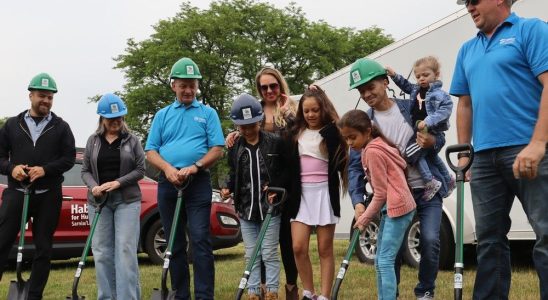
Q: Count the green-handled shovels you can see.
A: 6